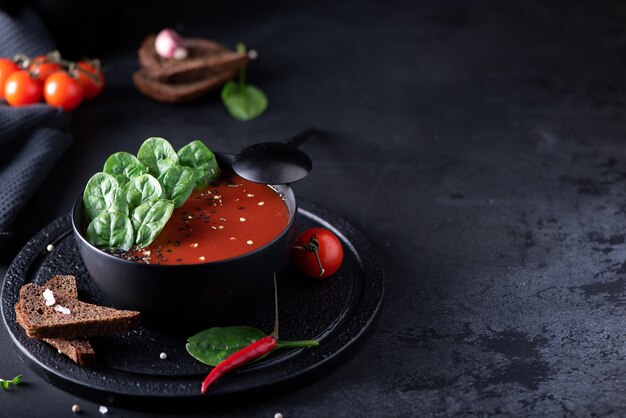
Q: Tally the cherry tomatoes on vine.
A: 5